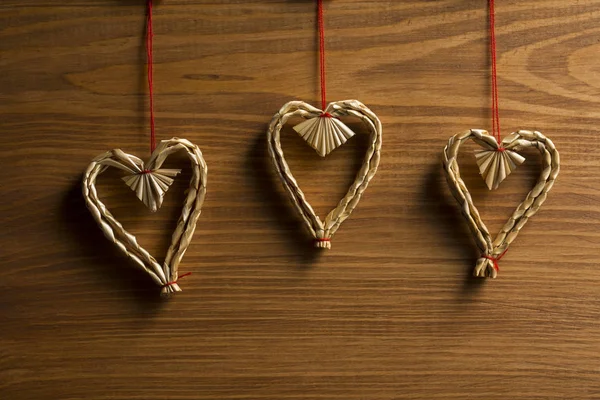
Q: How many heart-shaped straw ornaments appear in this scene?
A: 3